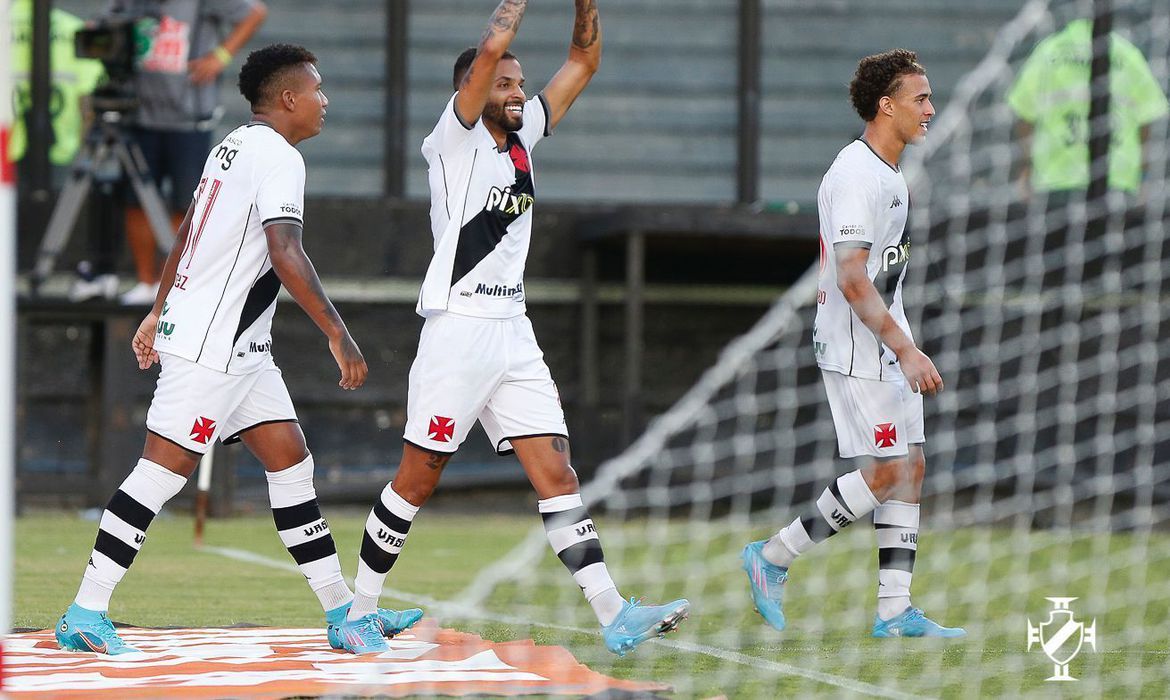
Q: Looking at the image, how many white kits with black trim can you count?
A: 3